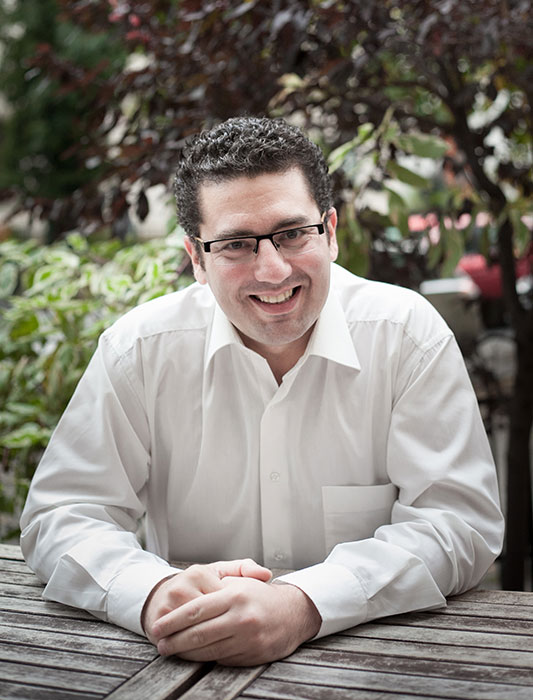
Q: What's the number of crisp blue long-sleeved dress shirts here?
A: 0